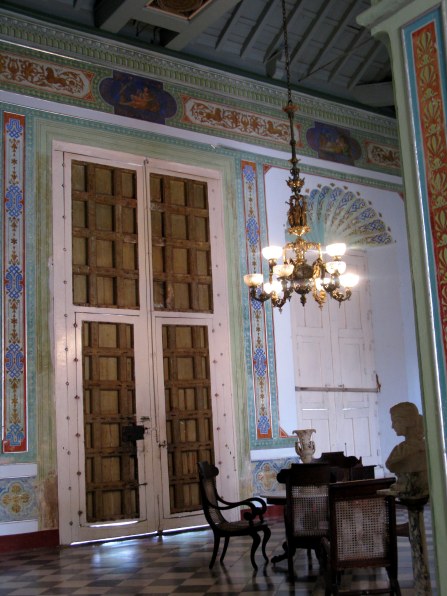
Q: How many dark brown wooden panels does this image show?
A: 4